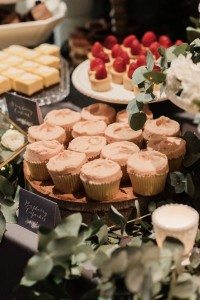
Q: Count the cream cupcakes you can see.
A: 14